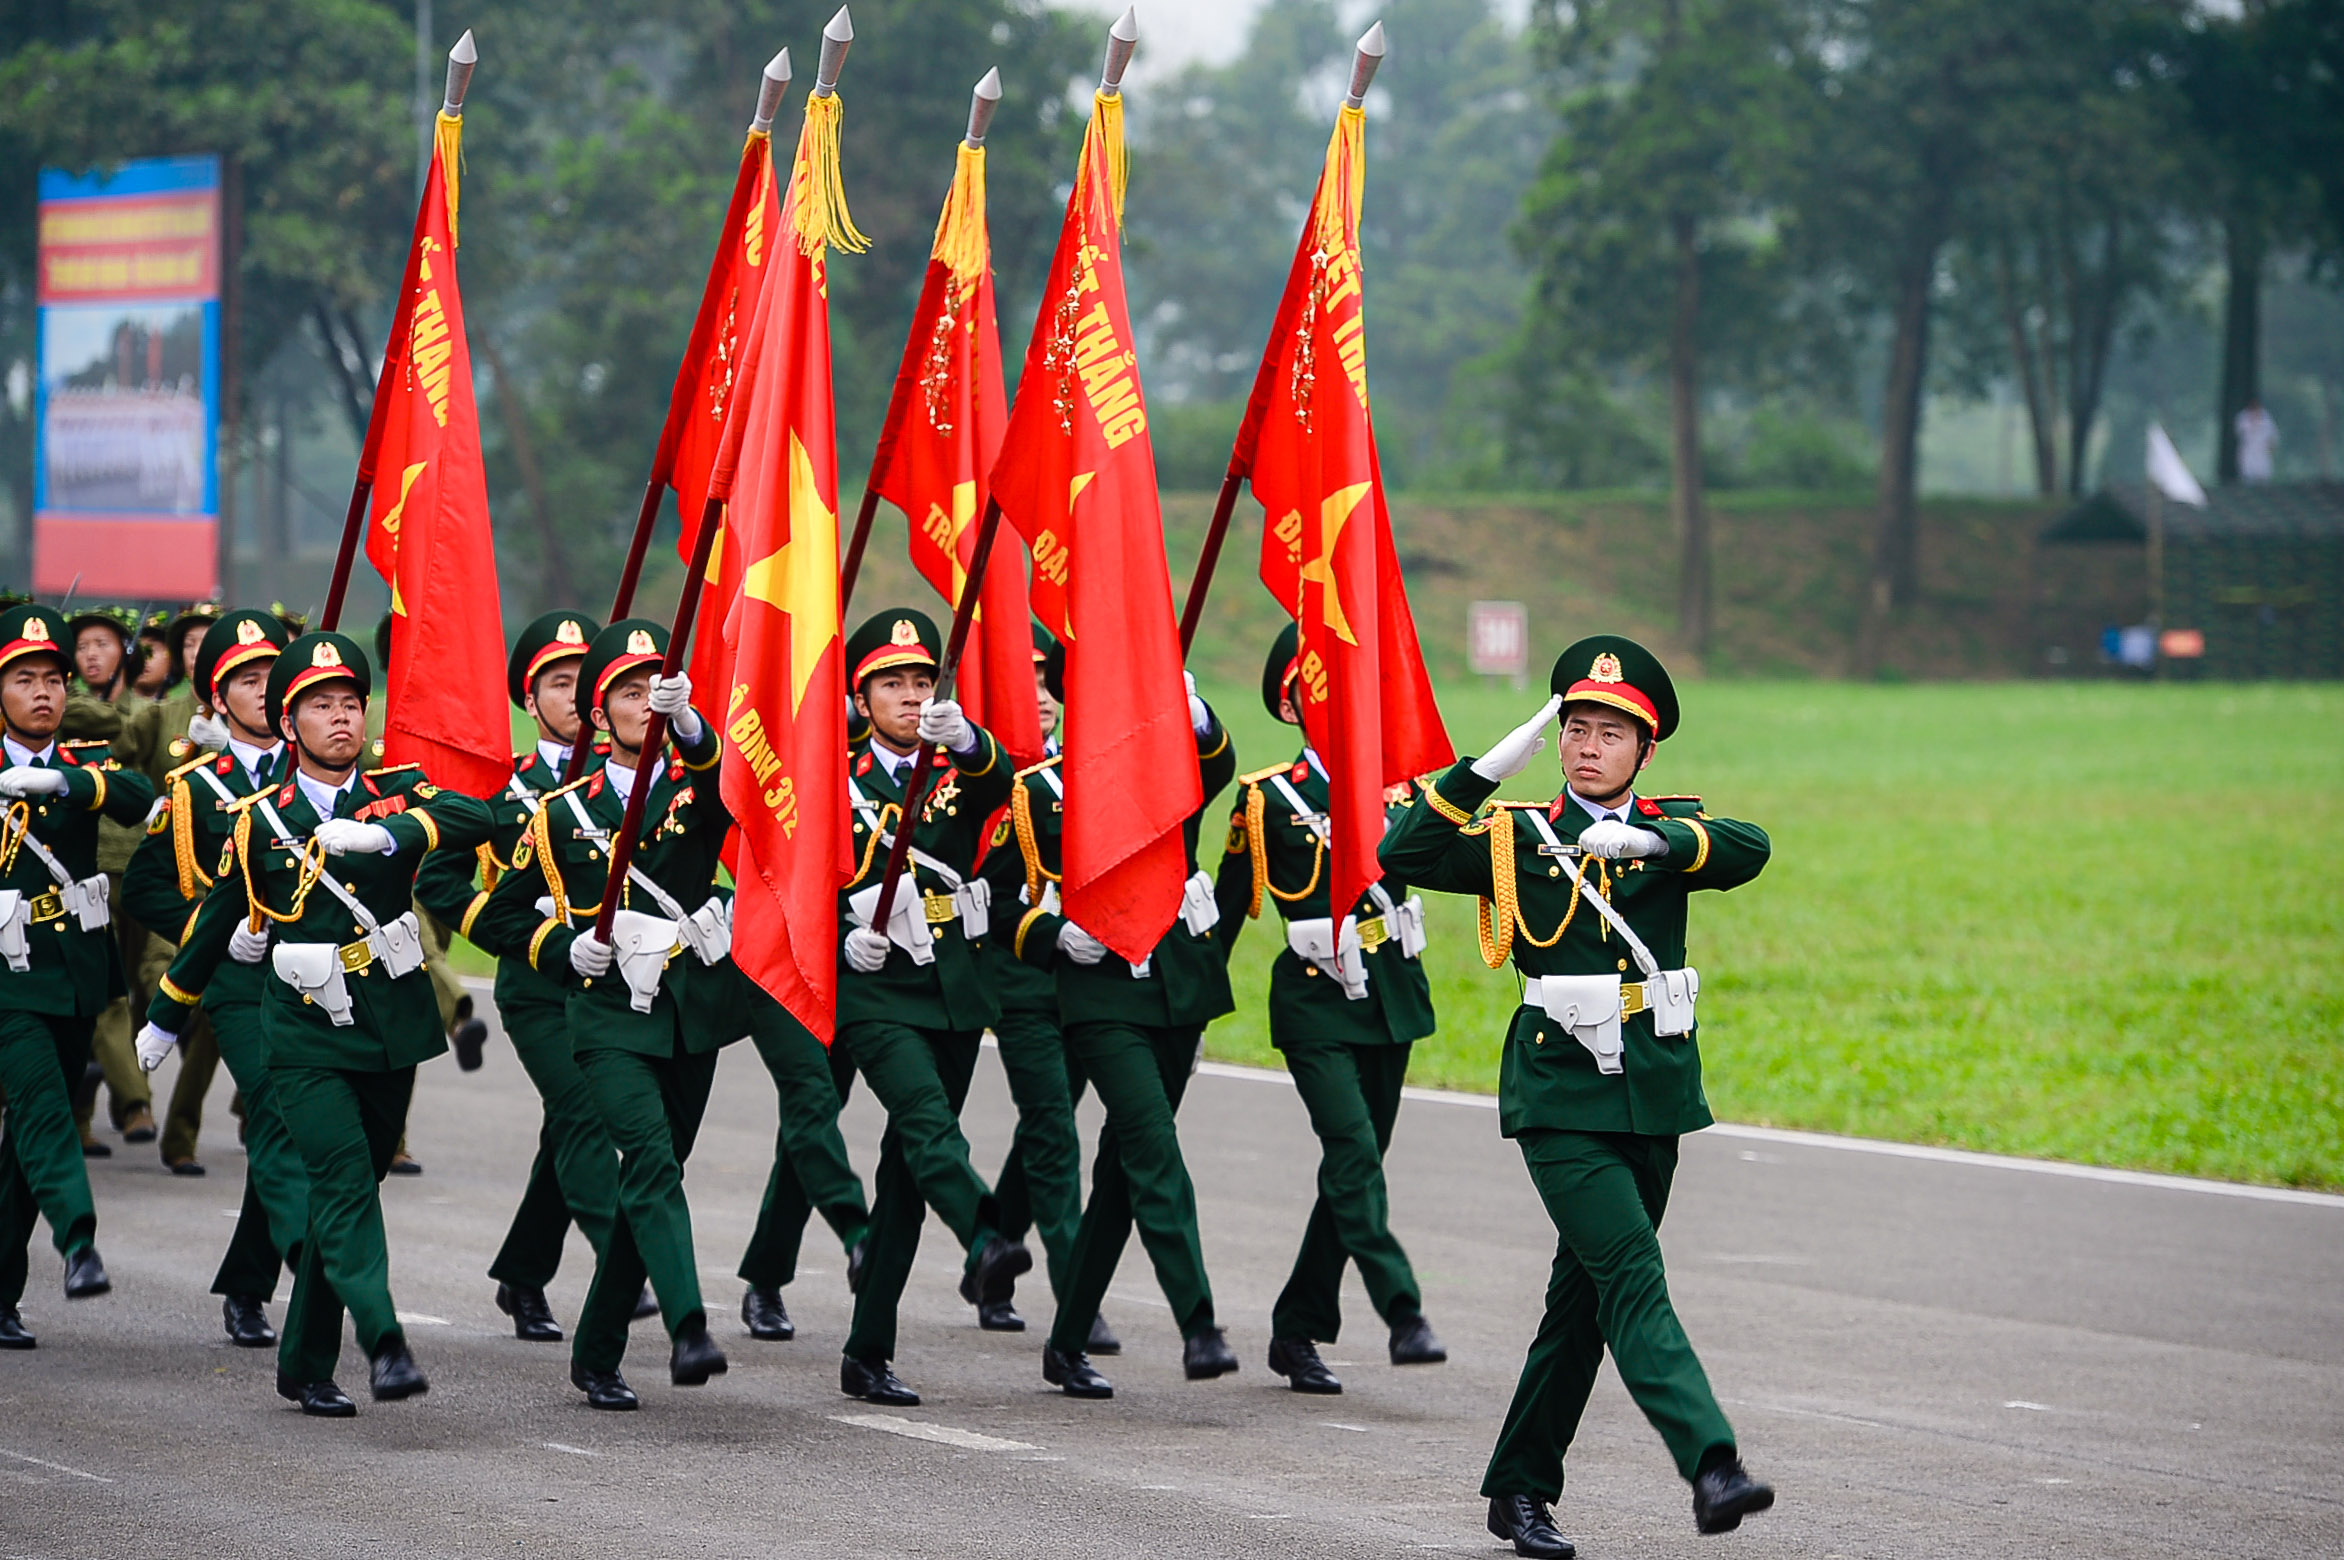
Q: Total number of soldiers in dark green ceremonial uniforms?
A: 11